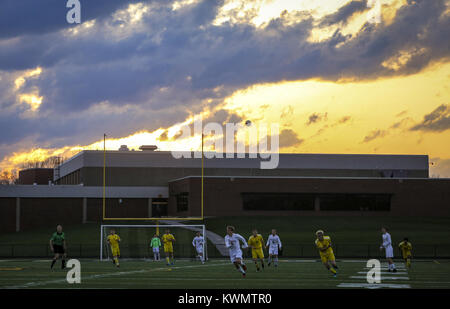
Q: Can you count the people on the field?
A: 11